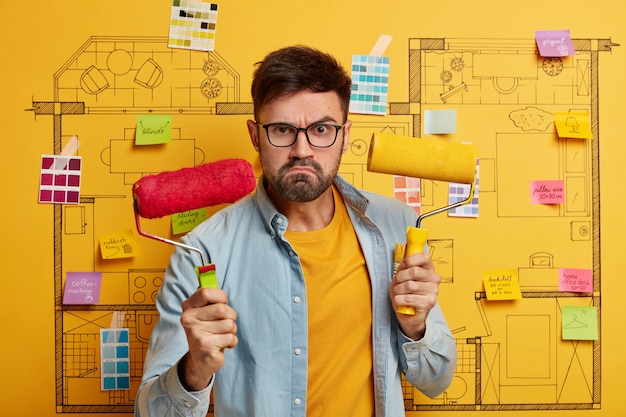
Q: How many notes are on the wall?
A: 11